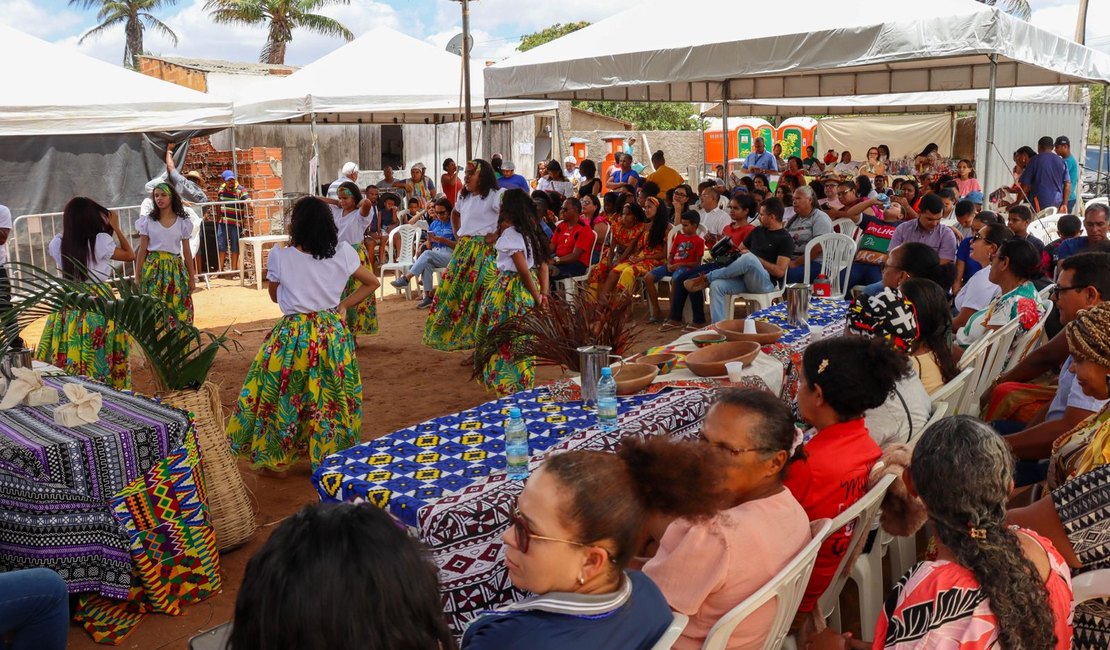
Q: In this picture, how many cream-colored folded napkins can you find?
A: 2